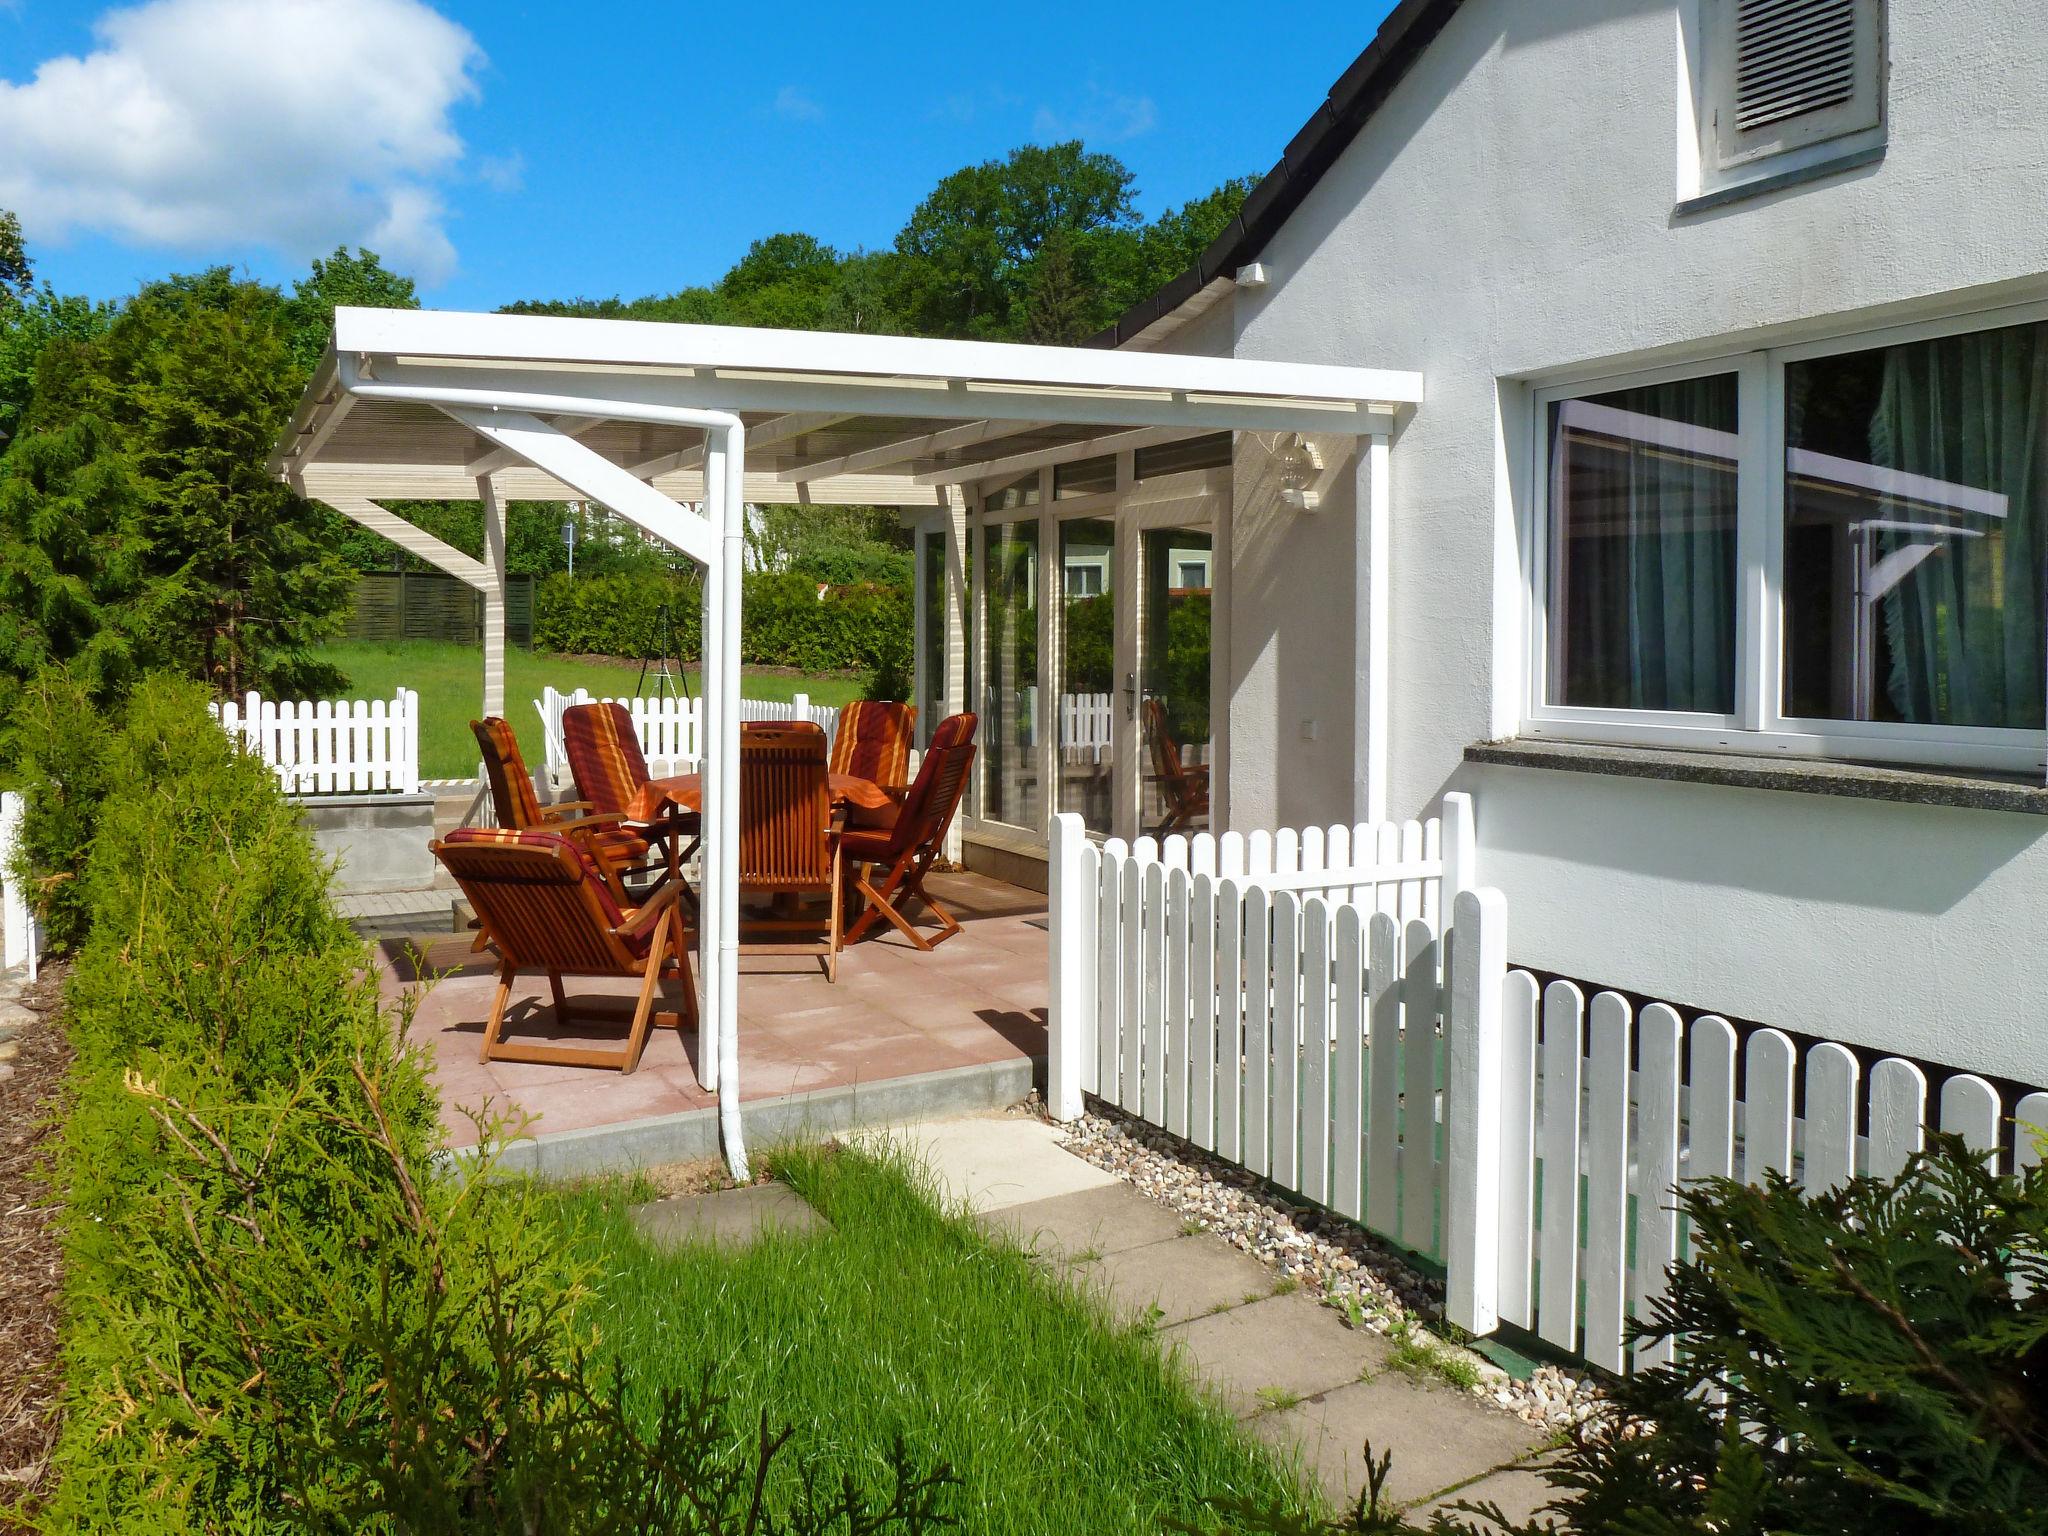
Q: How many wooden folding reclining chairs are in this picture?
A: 6